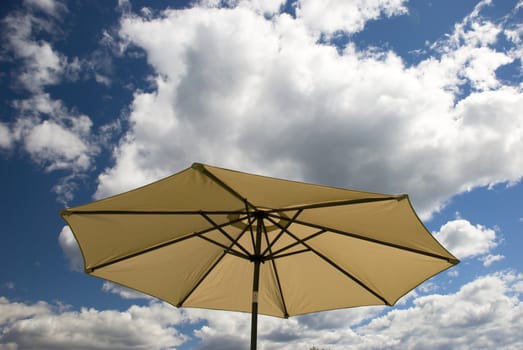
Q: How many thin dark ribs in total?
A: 8